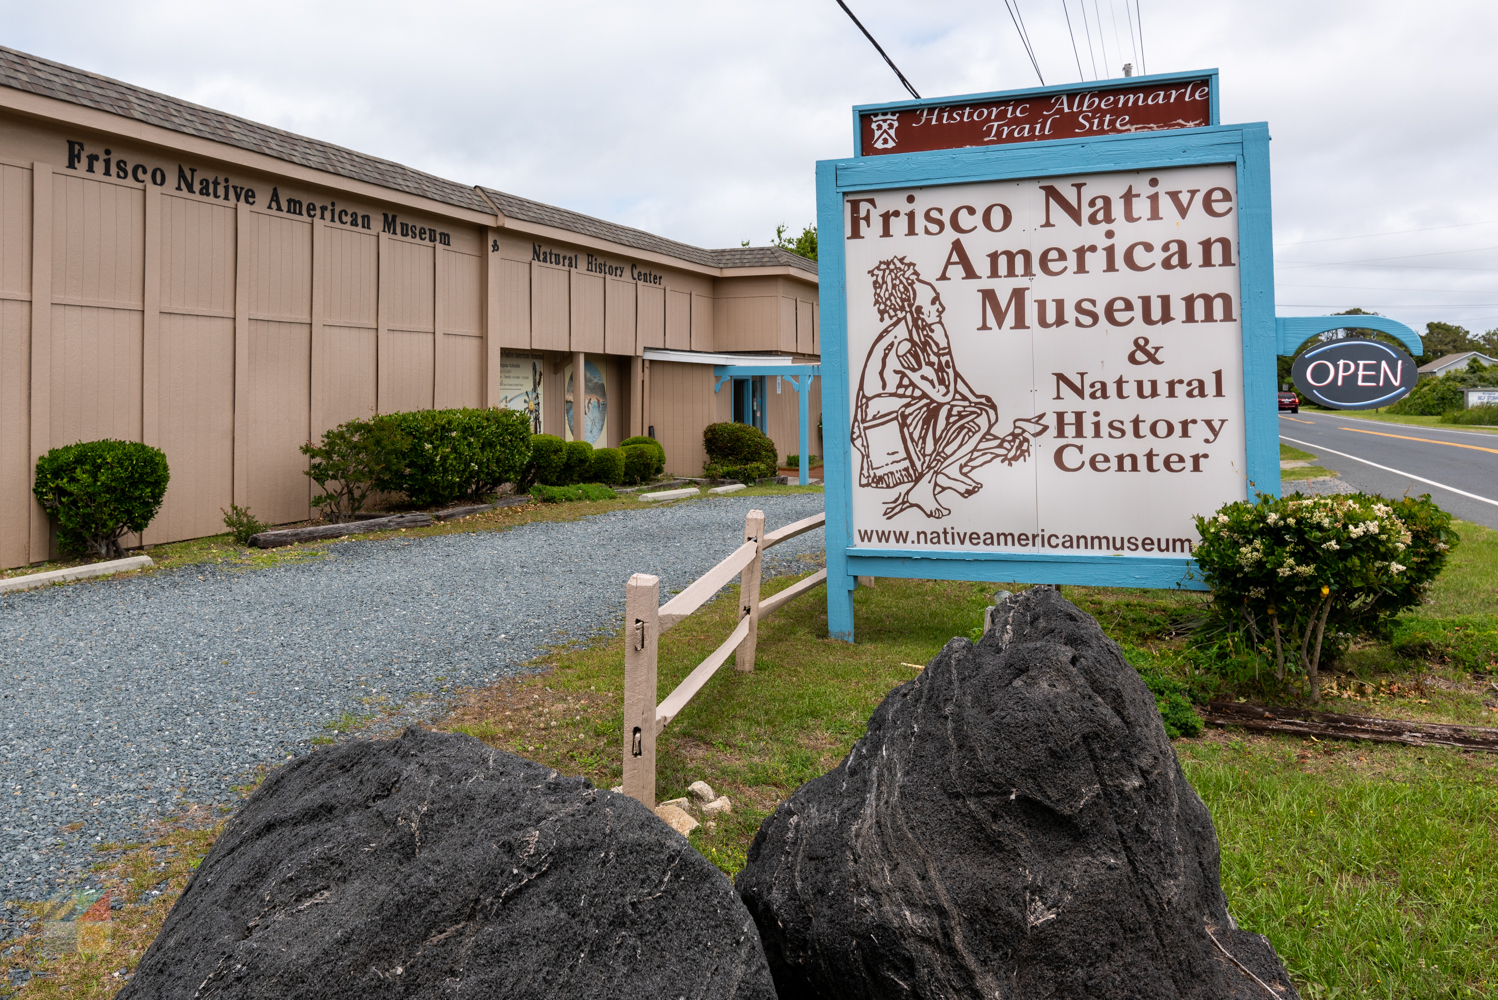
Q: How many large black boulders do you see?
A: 2